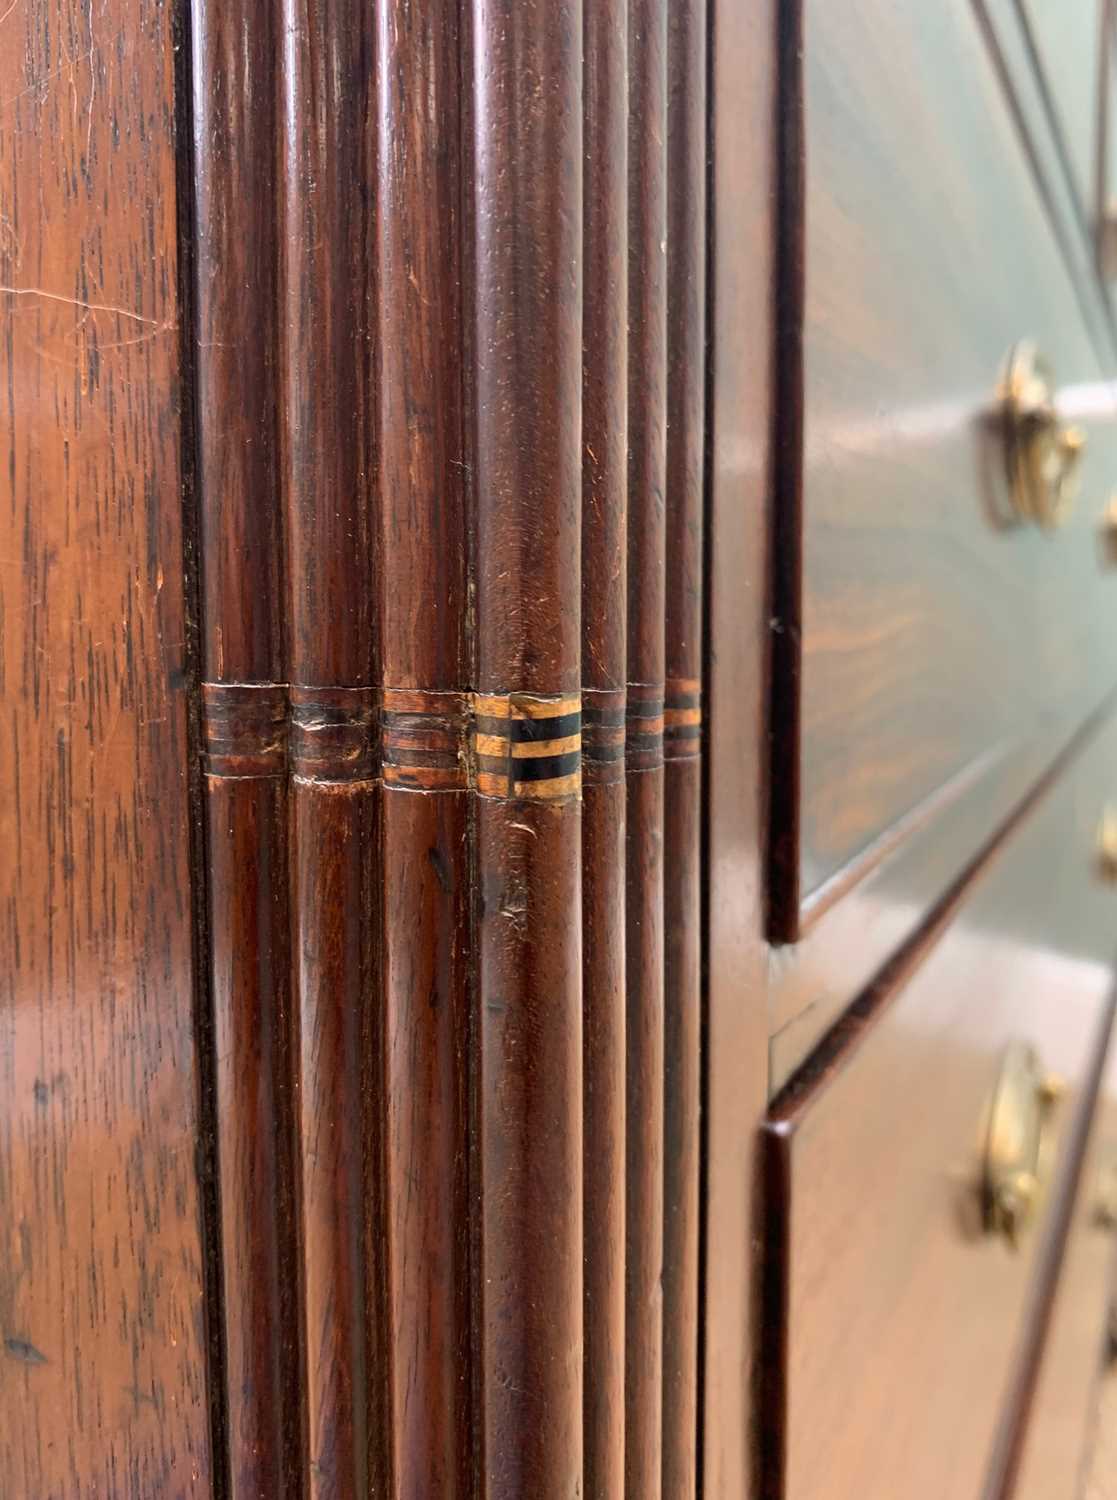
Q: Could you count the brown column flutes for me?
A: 7